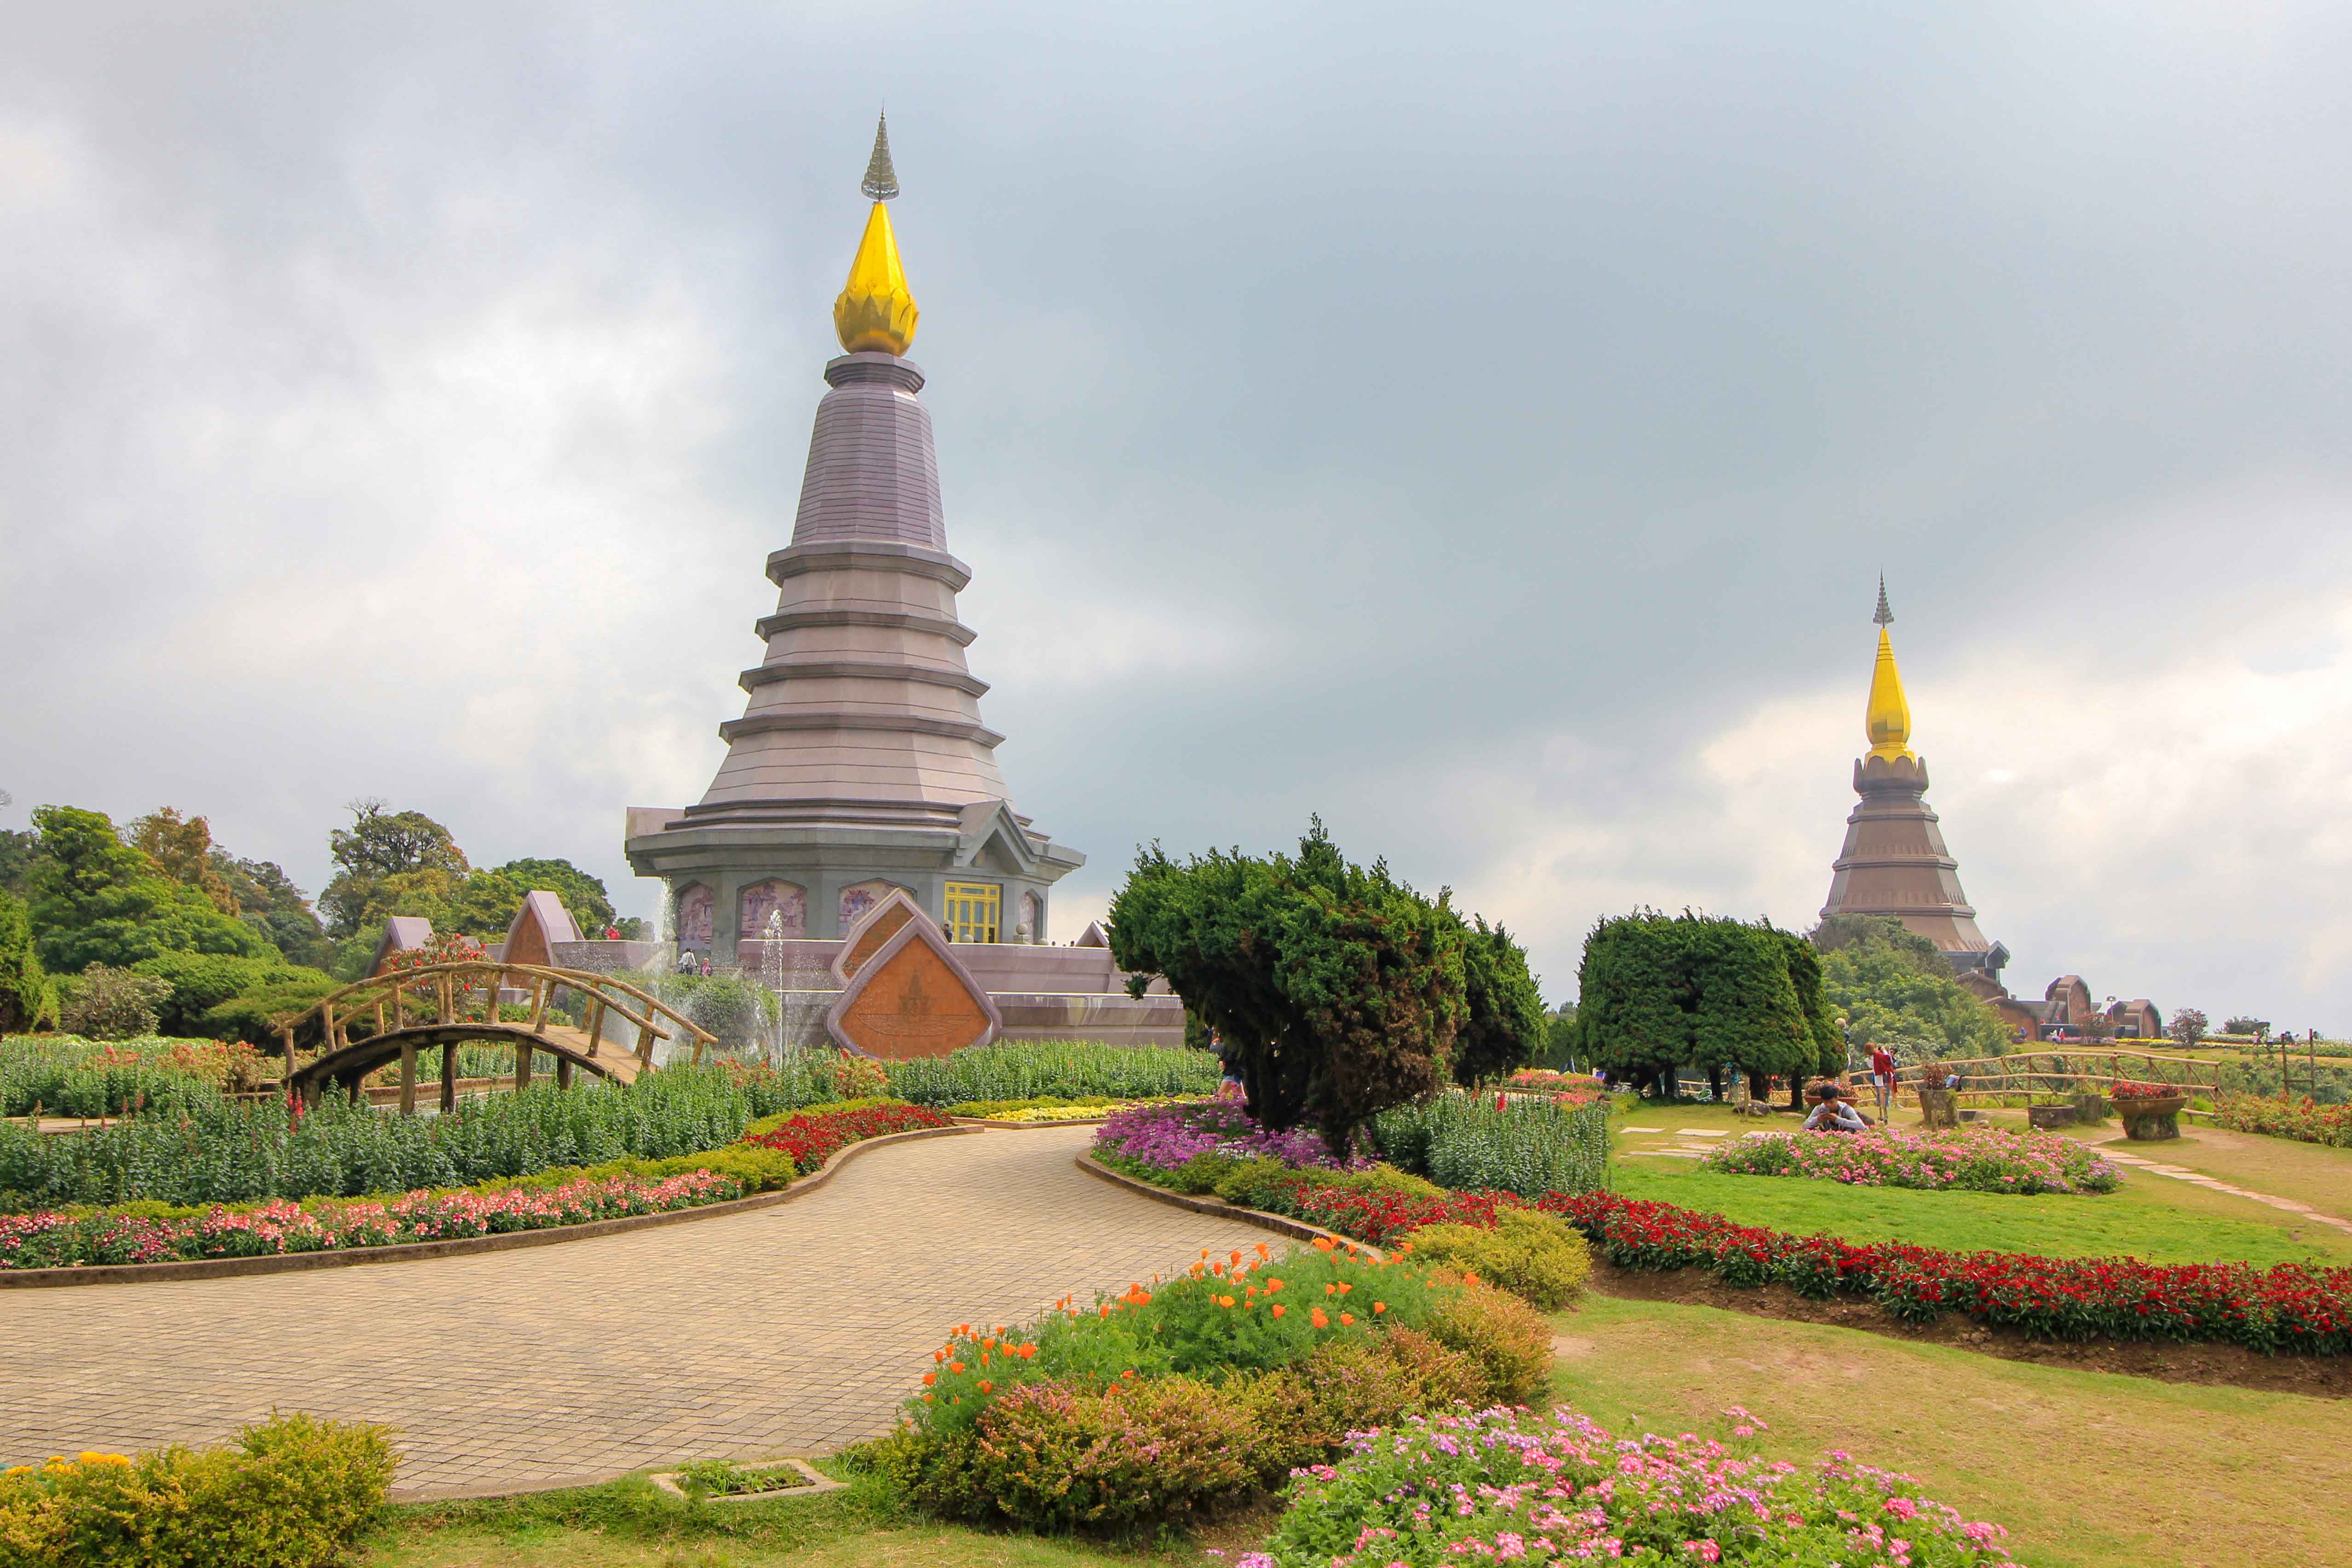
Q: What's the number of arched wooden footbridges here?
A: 1